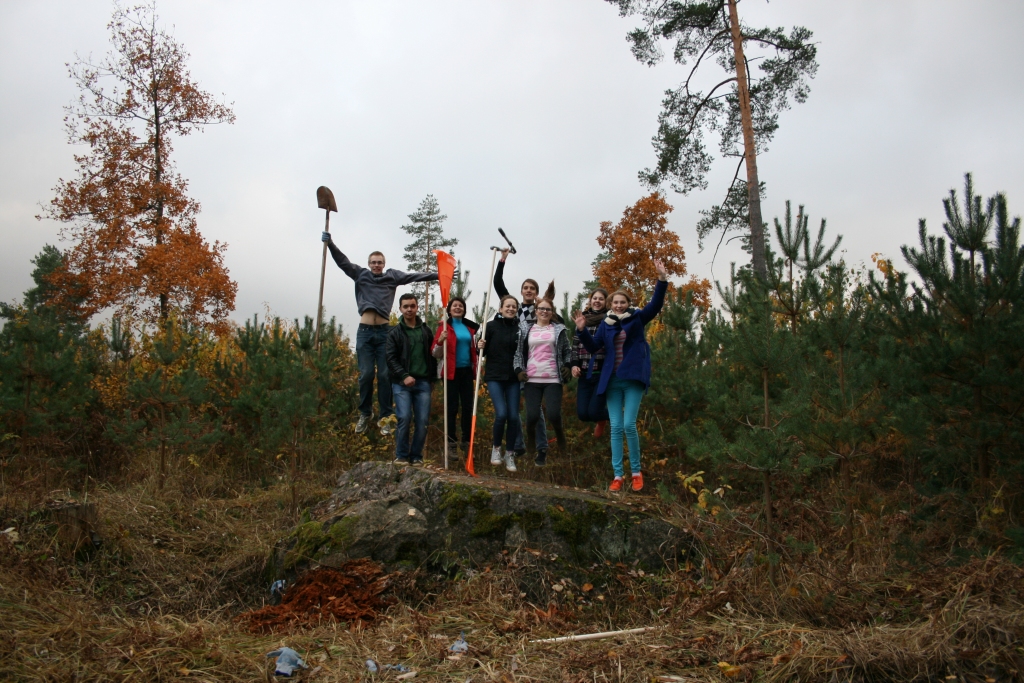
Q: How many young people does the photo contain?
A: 8